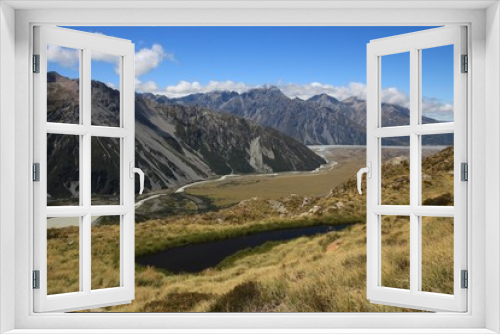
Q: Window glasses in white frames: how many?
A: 12